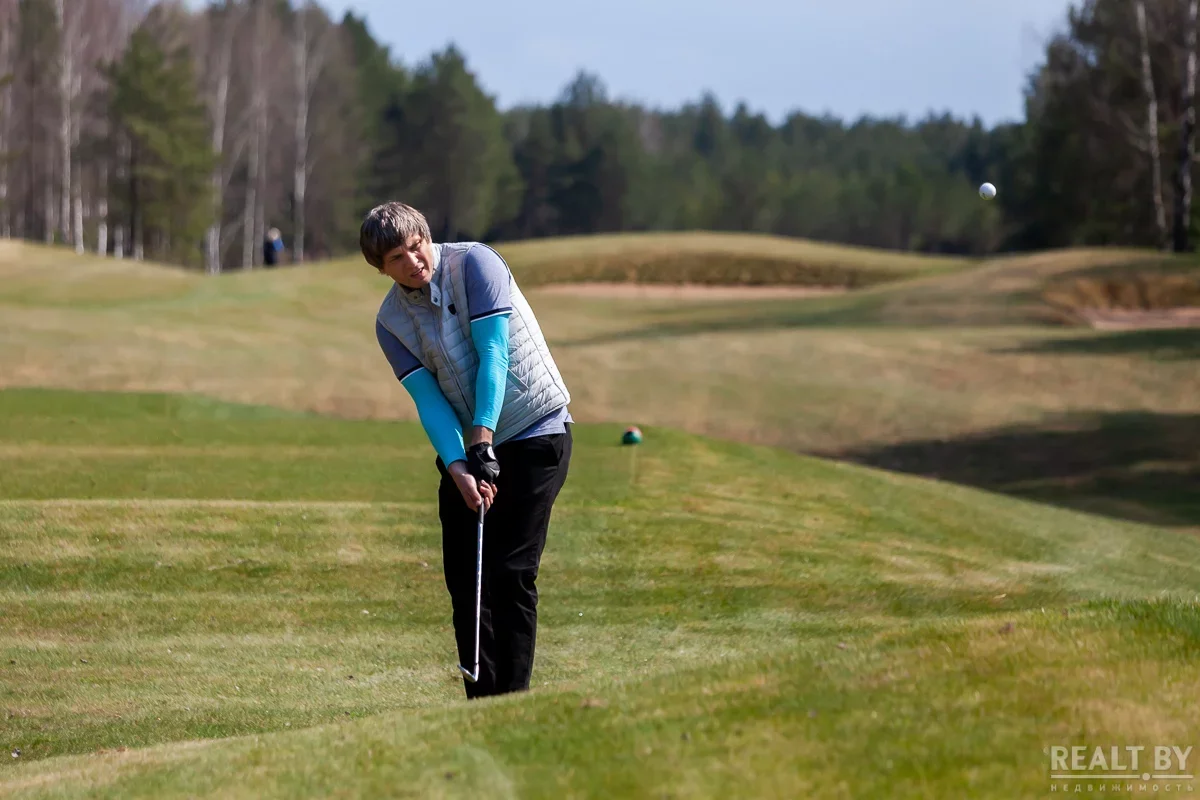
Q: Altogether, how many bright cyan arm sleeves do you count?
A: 2